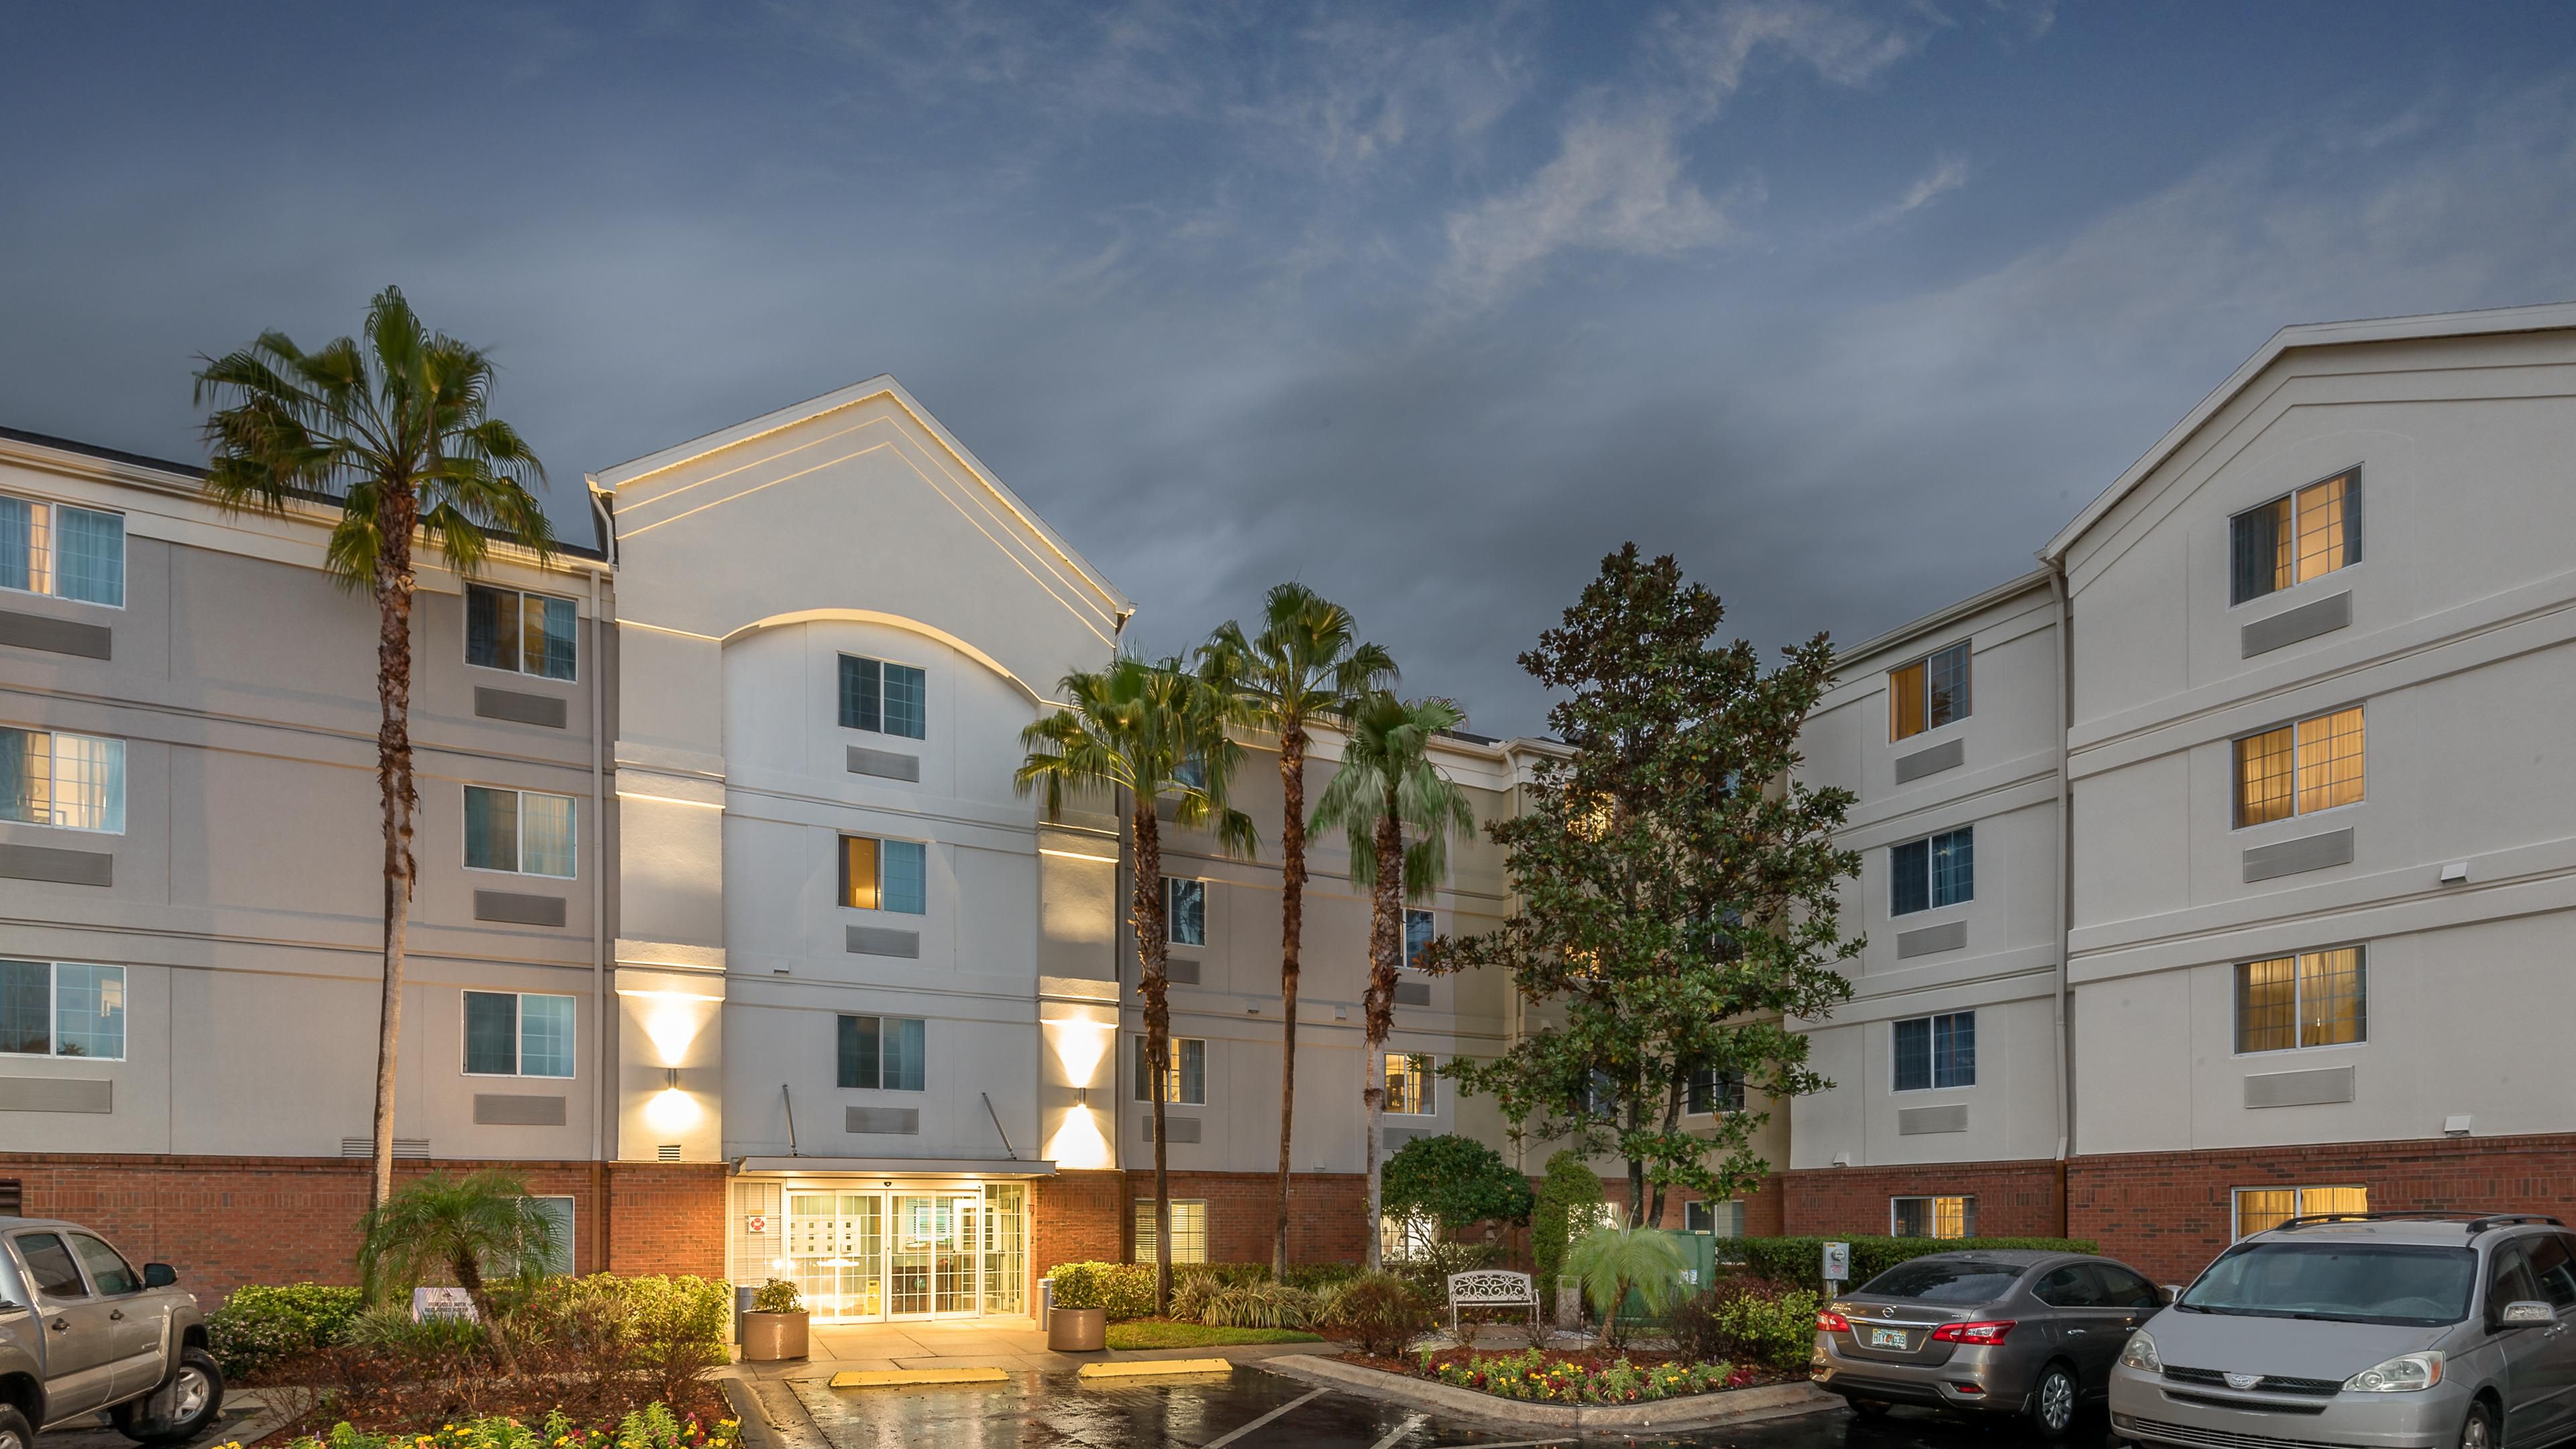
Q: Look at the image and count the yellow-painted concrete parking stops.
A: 2